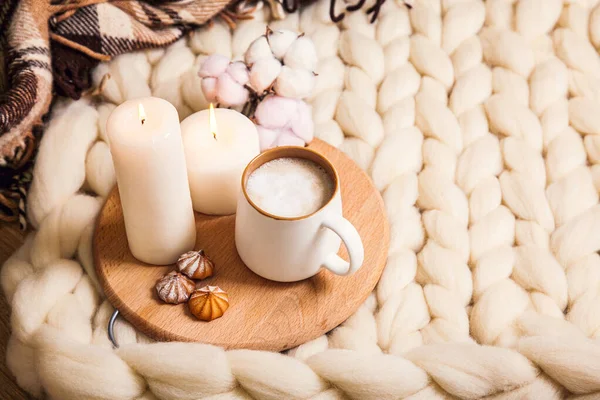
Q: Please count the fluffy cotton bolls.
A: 3